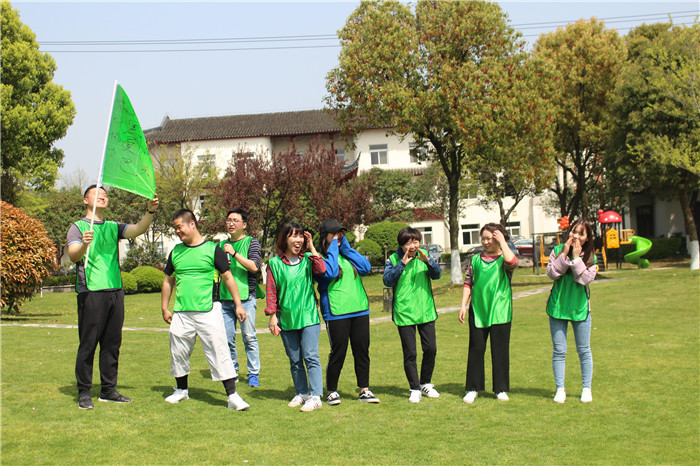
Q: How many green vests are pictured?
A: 8